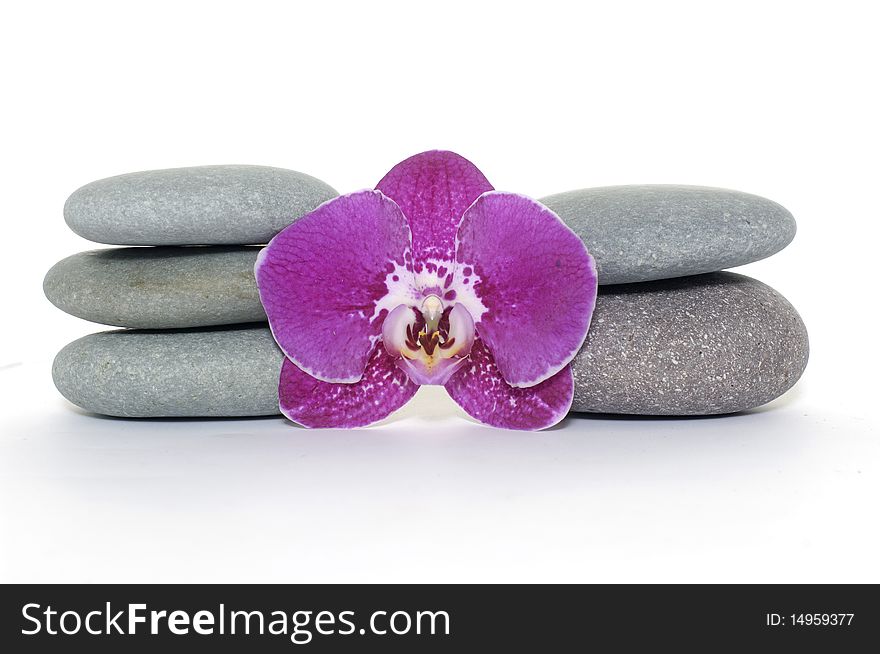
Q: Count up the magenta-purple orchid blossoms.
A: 1